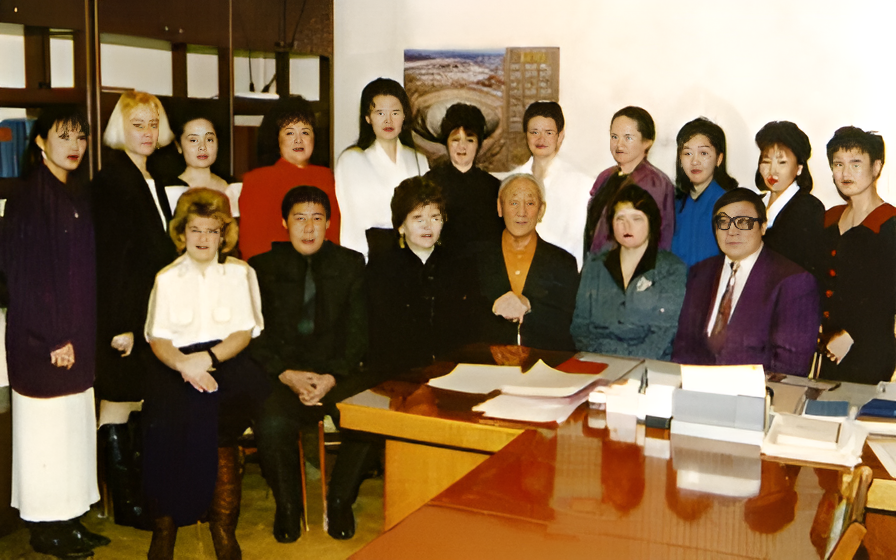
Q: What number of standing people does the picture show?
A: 11